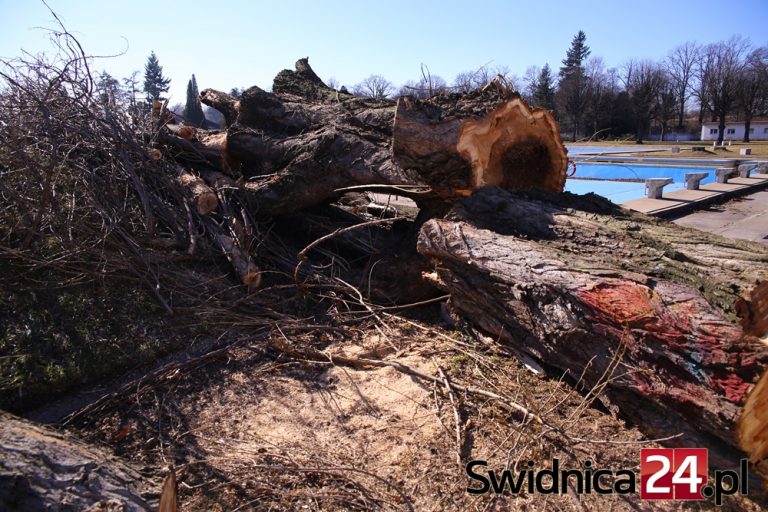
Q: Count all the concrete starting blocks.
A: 5